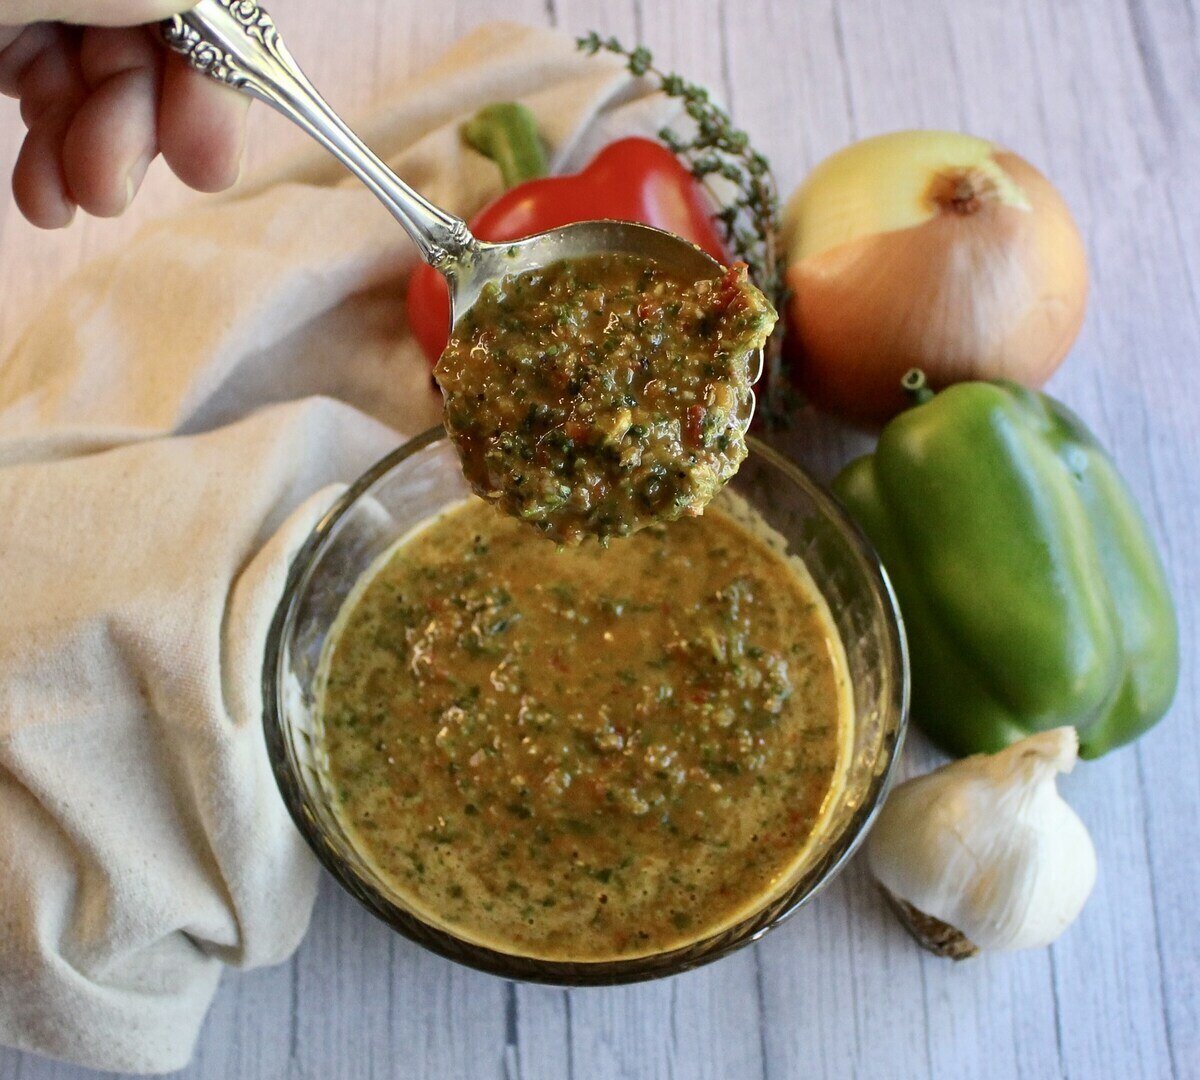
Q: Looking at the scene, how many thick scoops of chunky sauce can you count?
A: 1